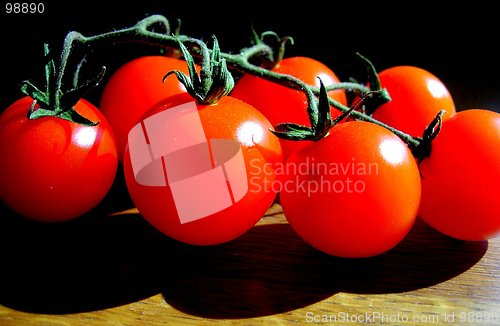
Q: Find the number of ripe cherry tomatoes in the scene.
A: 7